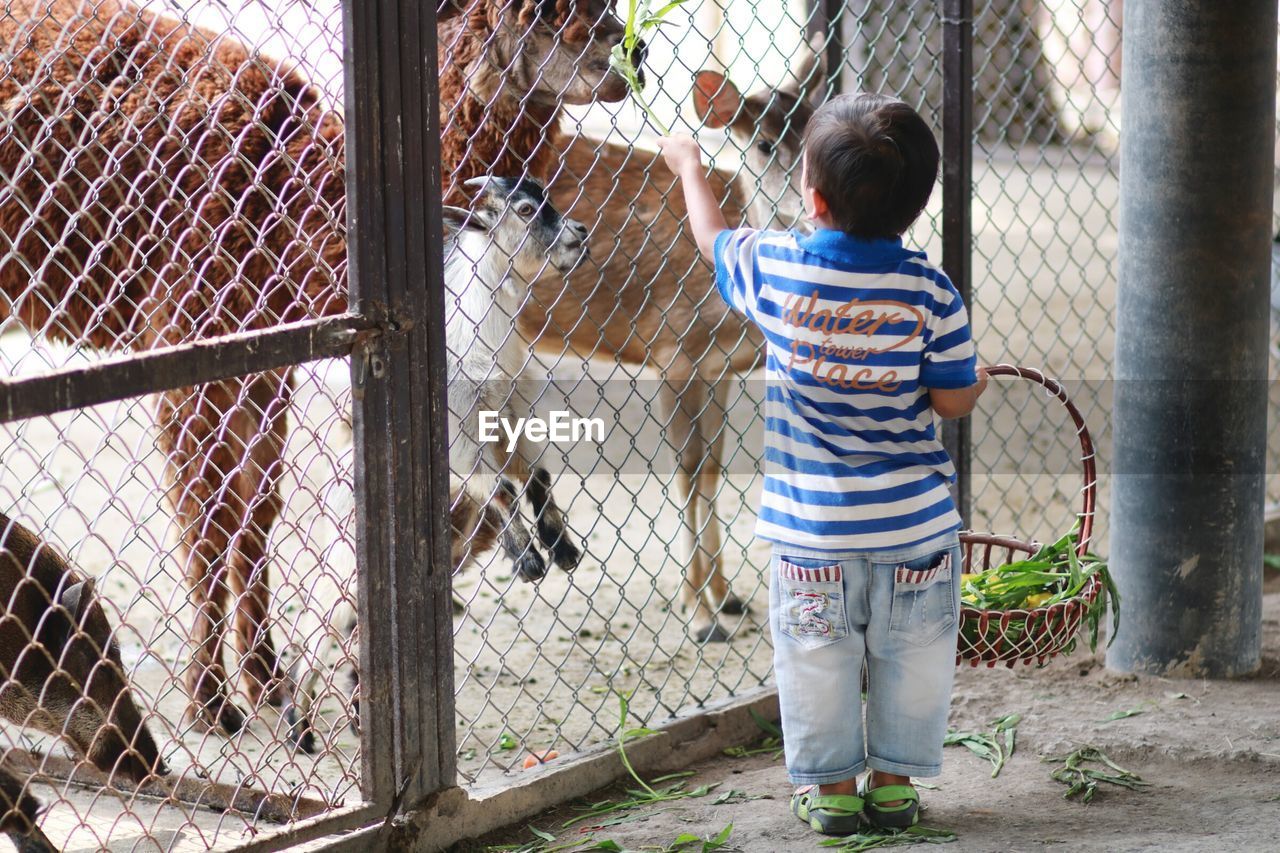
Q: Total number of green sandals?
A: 2